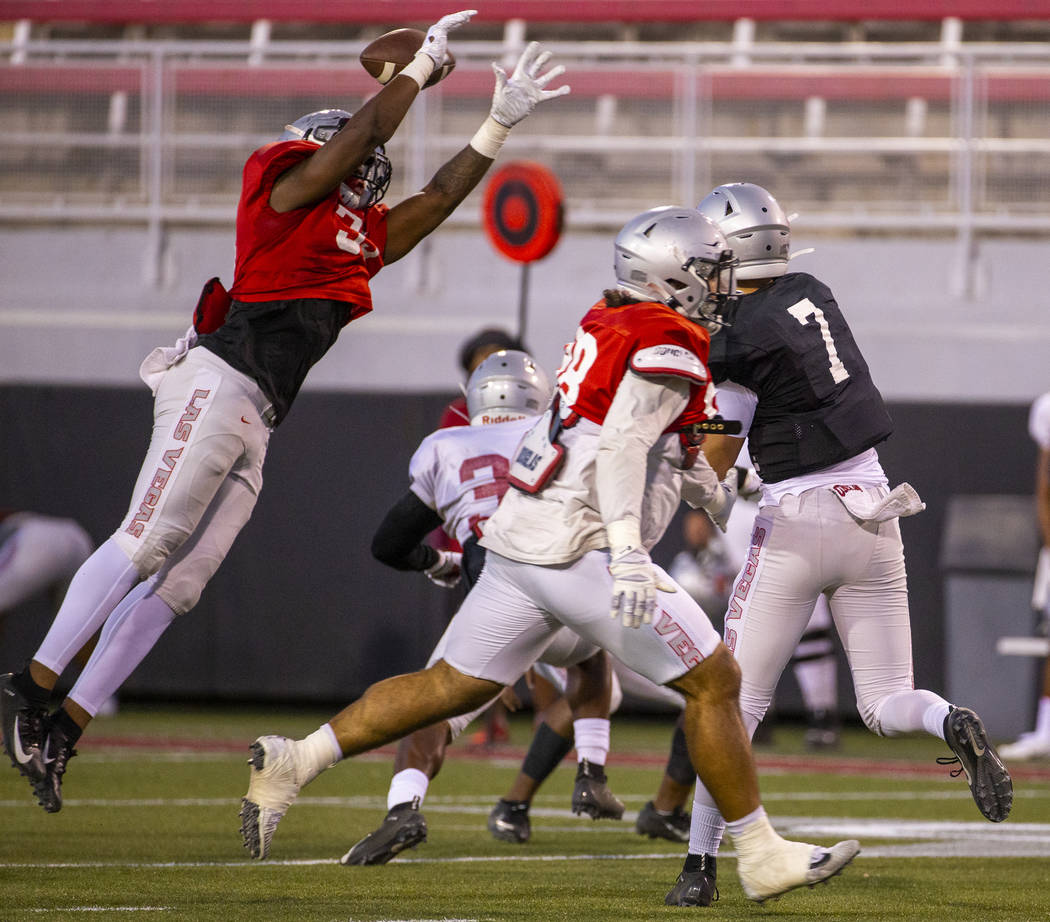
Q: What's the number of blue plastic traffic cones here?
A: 0